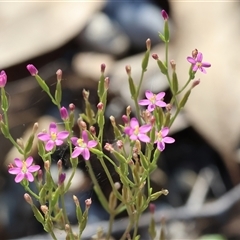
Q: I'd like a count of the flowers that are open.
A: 7